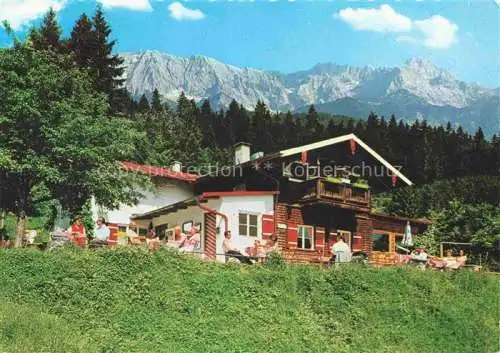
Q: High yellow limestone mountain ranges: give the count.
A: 0